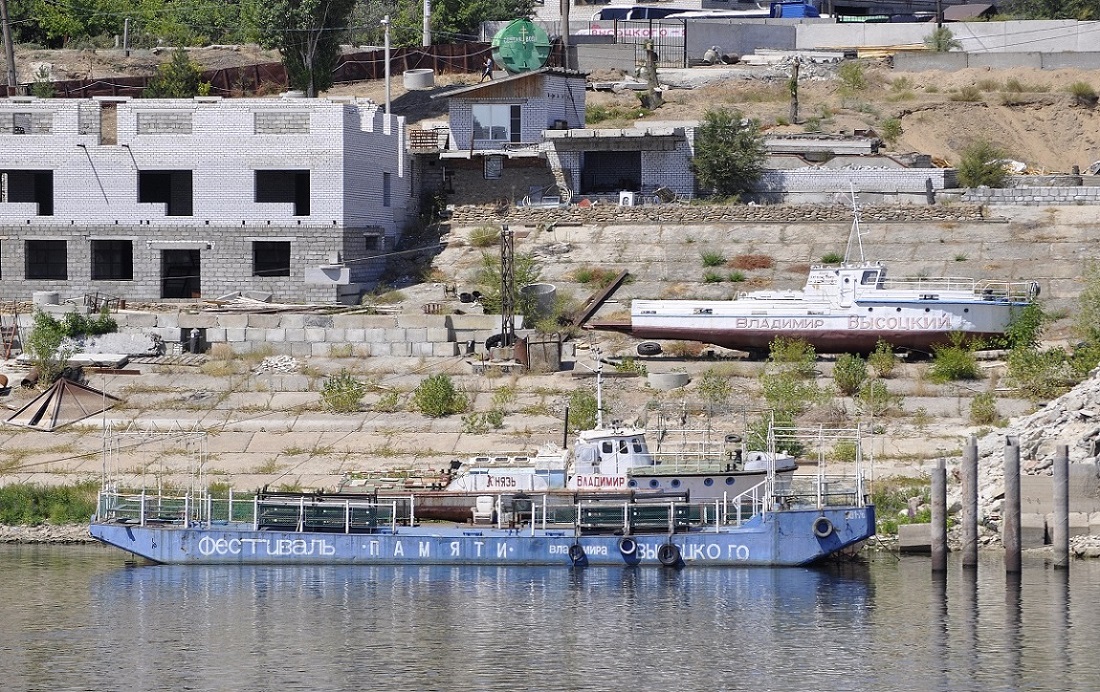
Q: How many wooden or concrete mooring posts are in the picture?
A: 4